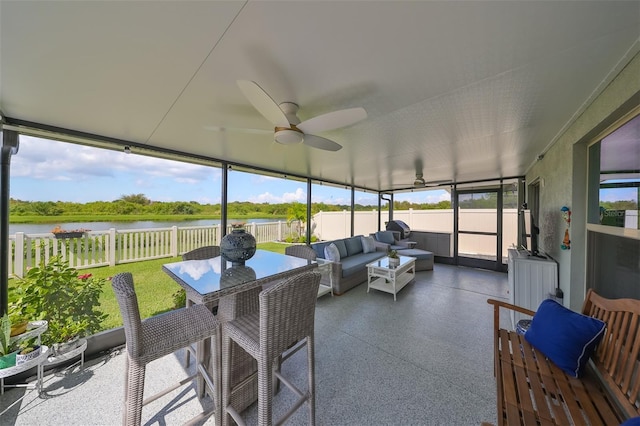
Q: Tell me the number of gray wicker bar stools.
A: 4